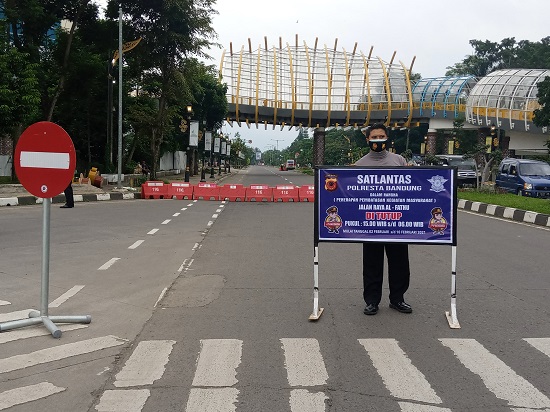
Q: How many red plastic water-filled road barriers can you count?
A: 7